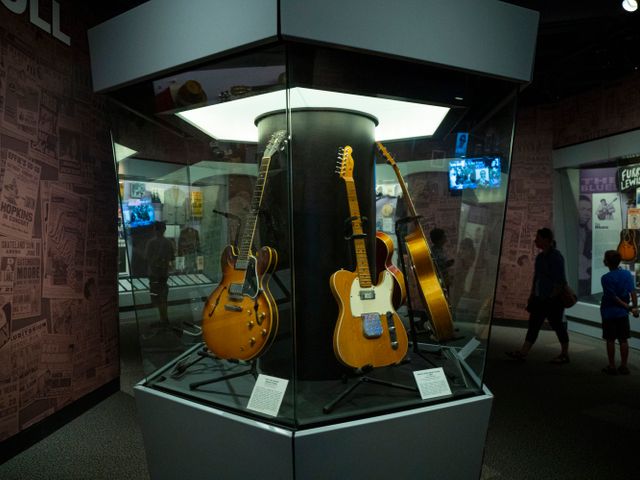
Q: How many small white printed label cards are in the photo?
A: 2